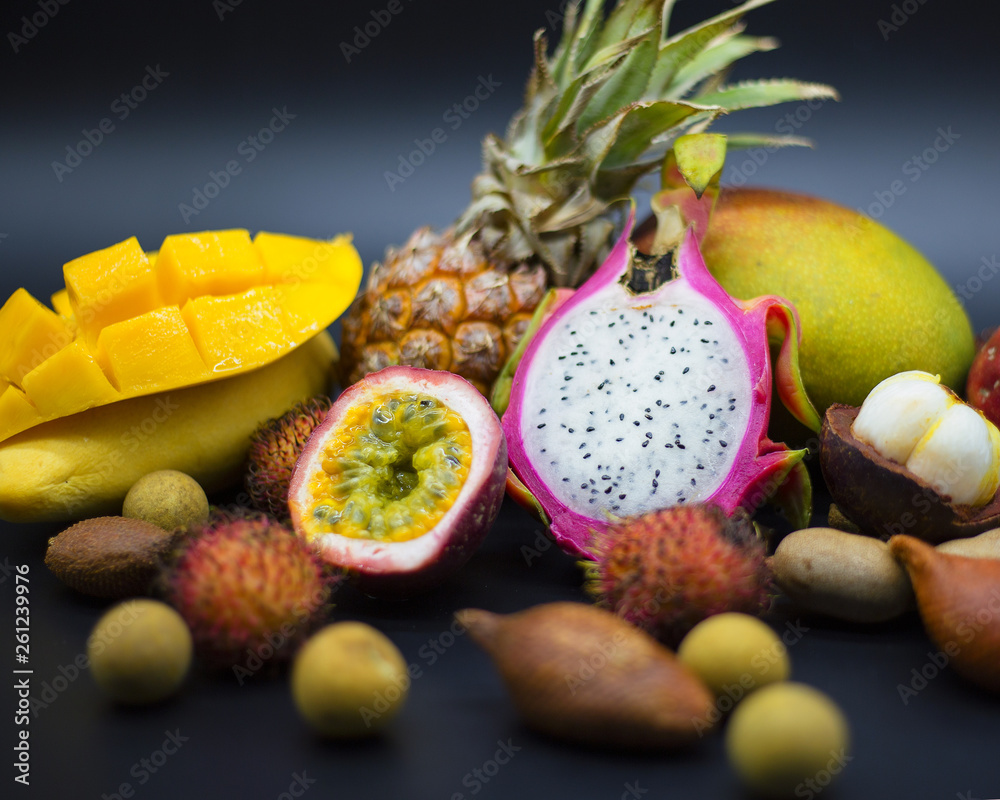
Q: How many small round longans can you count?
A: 5